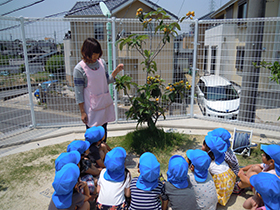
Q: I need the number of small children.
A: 12